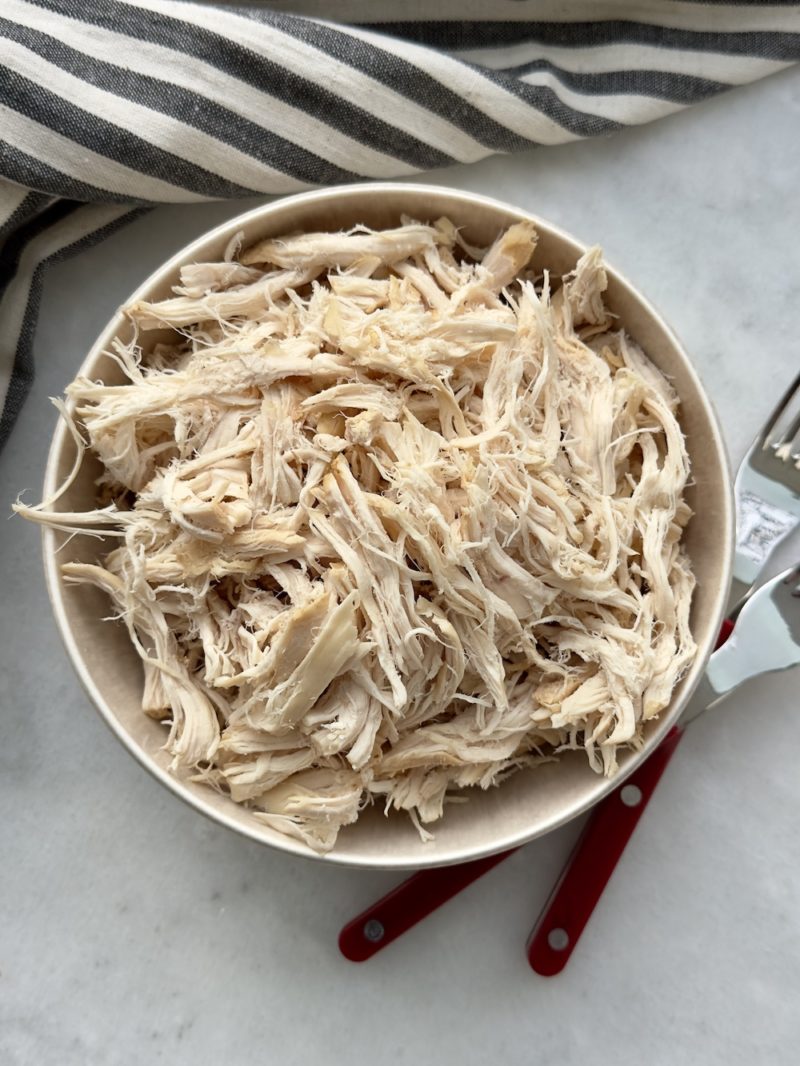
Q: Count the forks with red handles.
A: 2